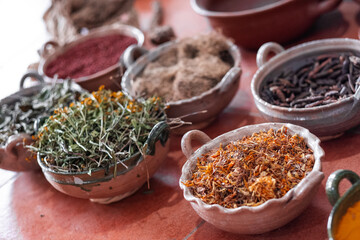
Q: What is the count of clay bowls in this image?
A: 8